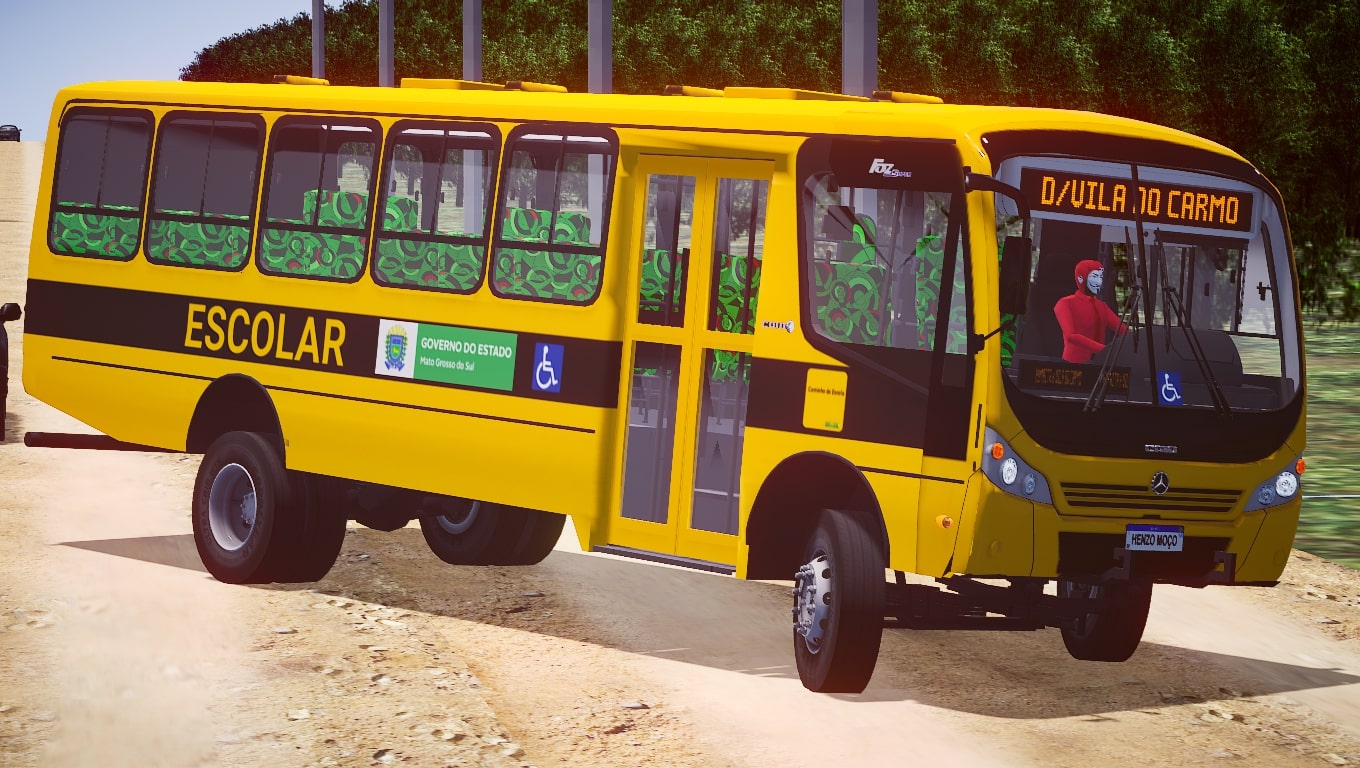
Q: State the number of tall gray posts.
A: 5